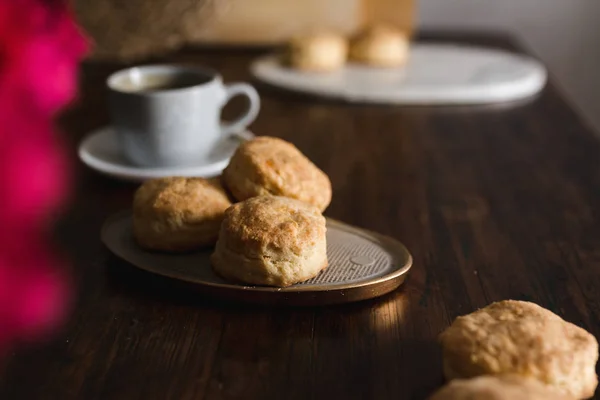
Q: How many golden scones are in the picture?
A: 7